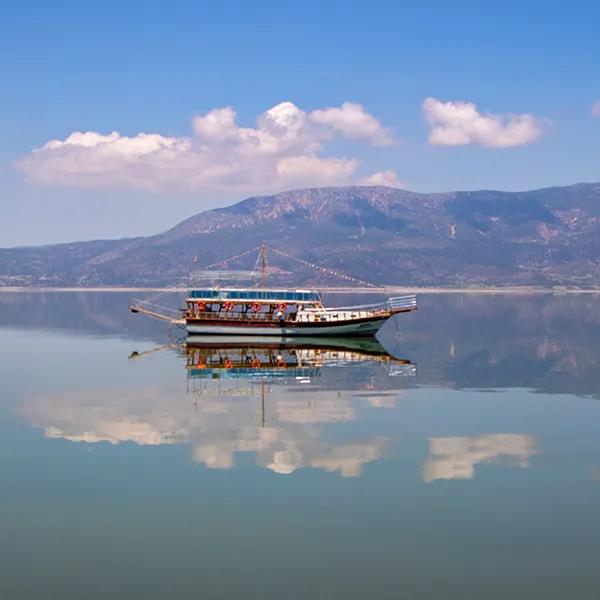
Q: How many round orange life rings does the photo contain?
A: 4